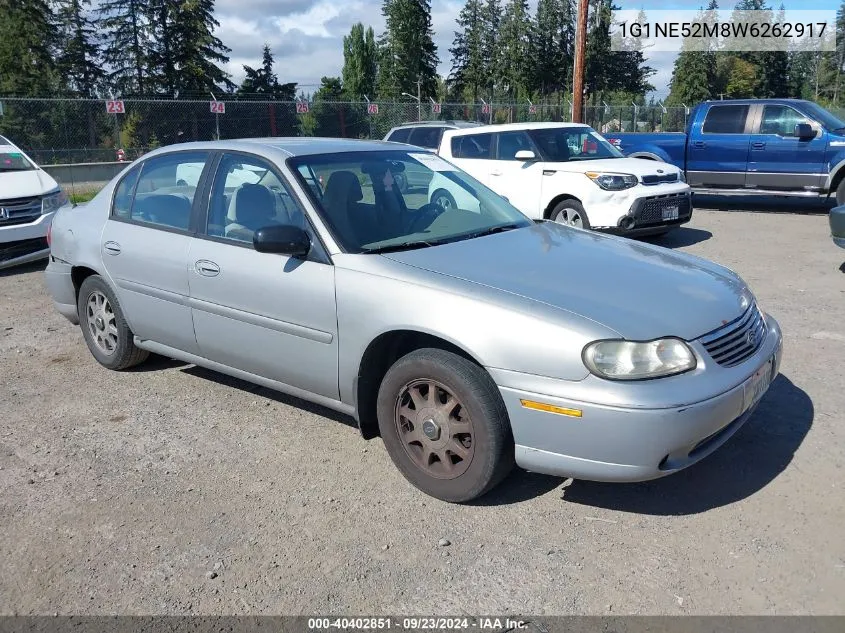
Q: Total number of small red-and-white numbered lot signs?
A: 7